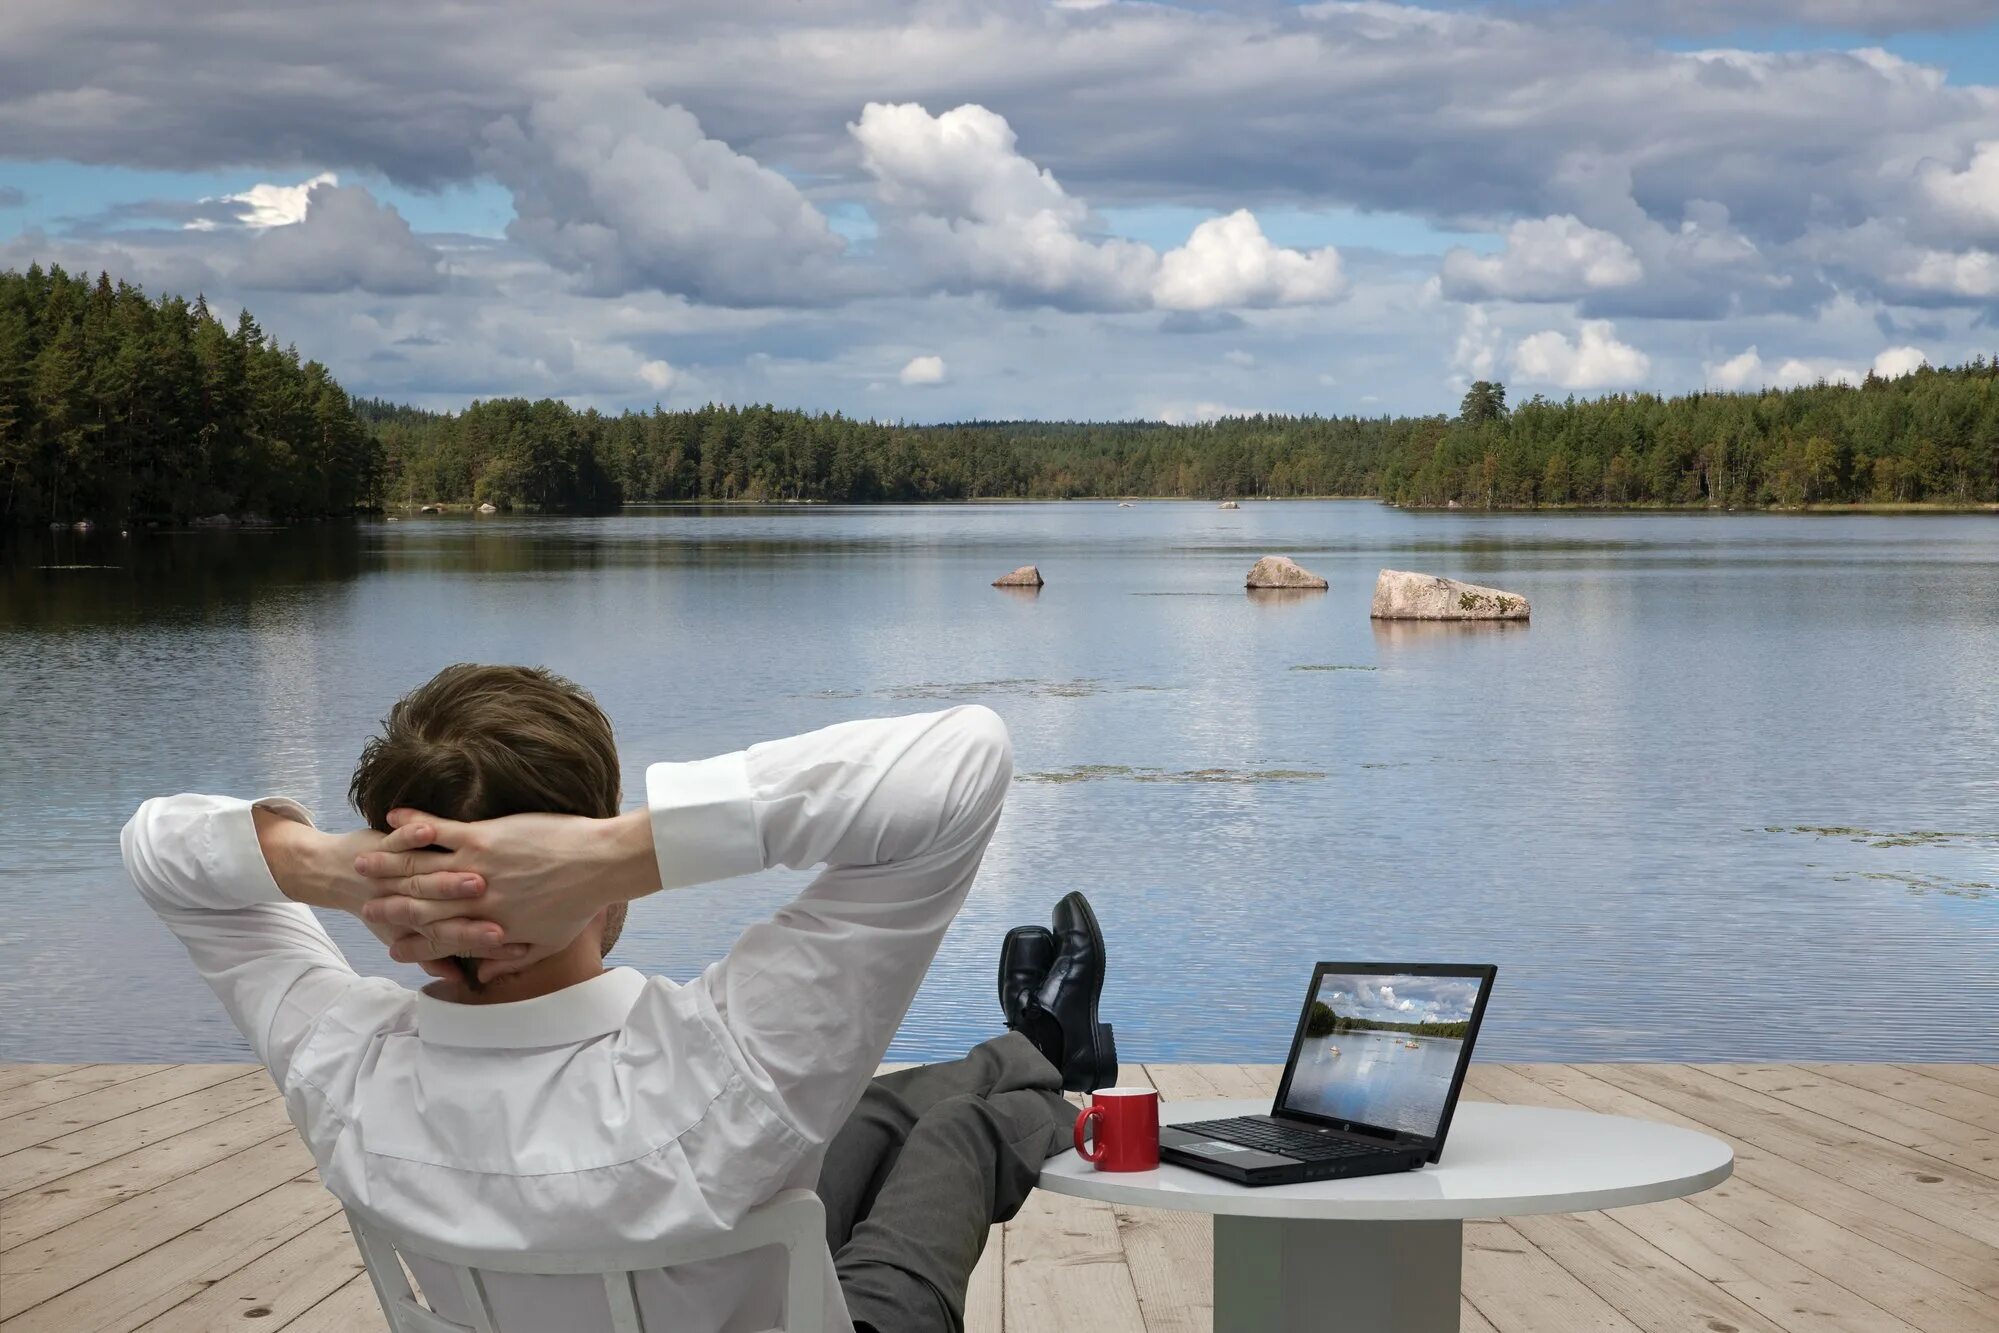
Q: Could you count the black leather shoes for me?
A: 2